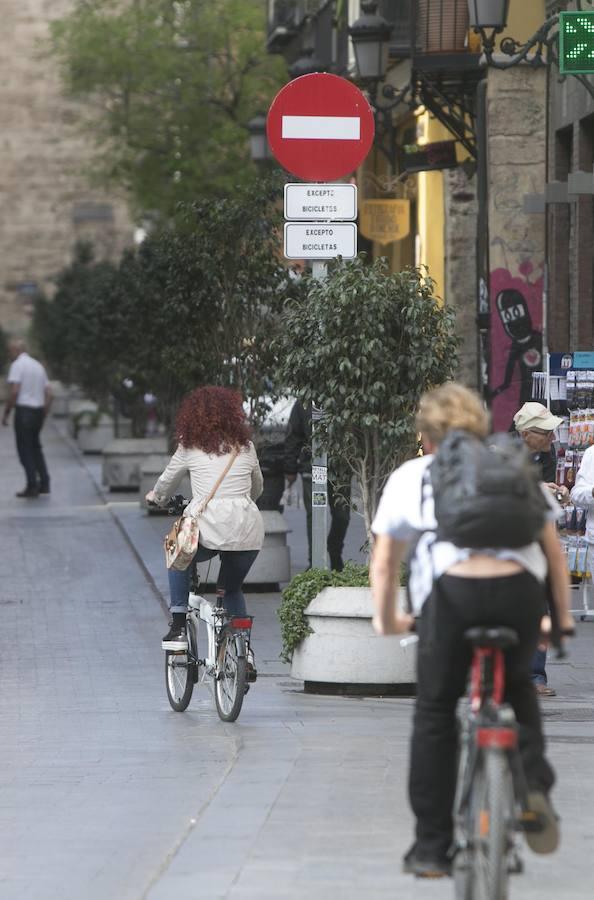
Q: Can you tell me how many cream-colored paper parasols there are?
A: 0